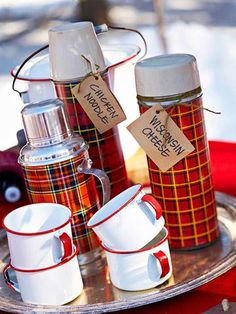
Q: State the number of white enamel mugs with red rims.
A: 4